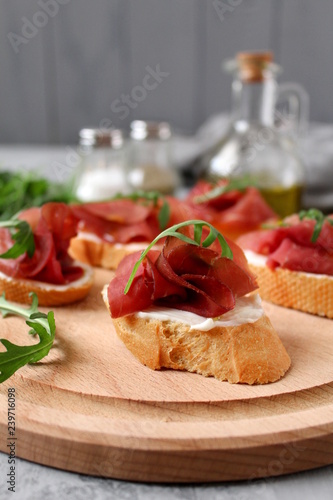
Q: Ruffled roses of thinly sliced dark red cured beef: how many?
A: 5